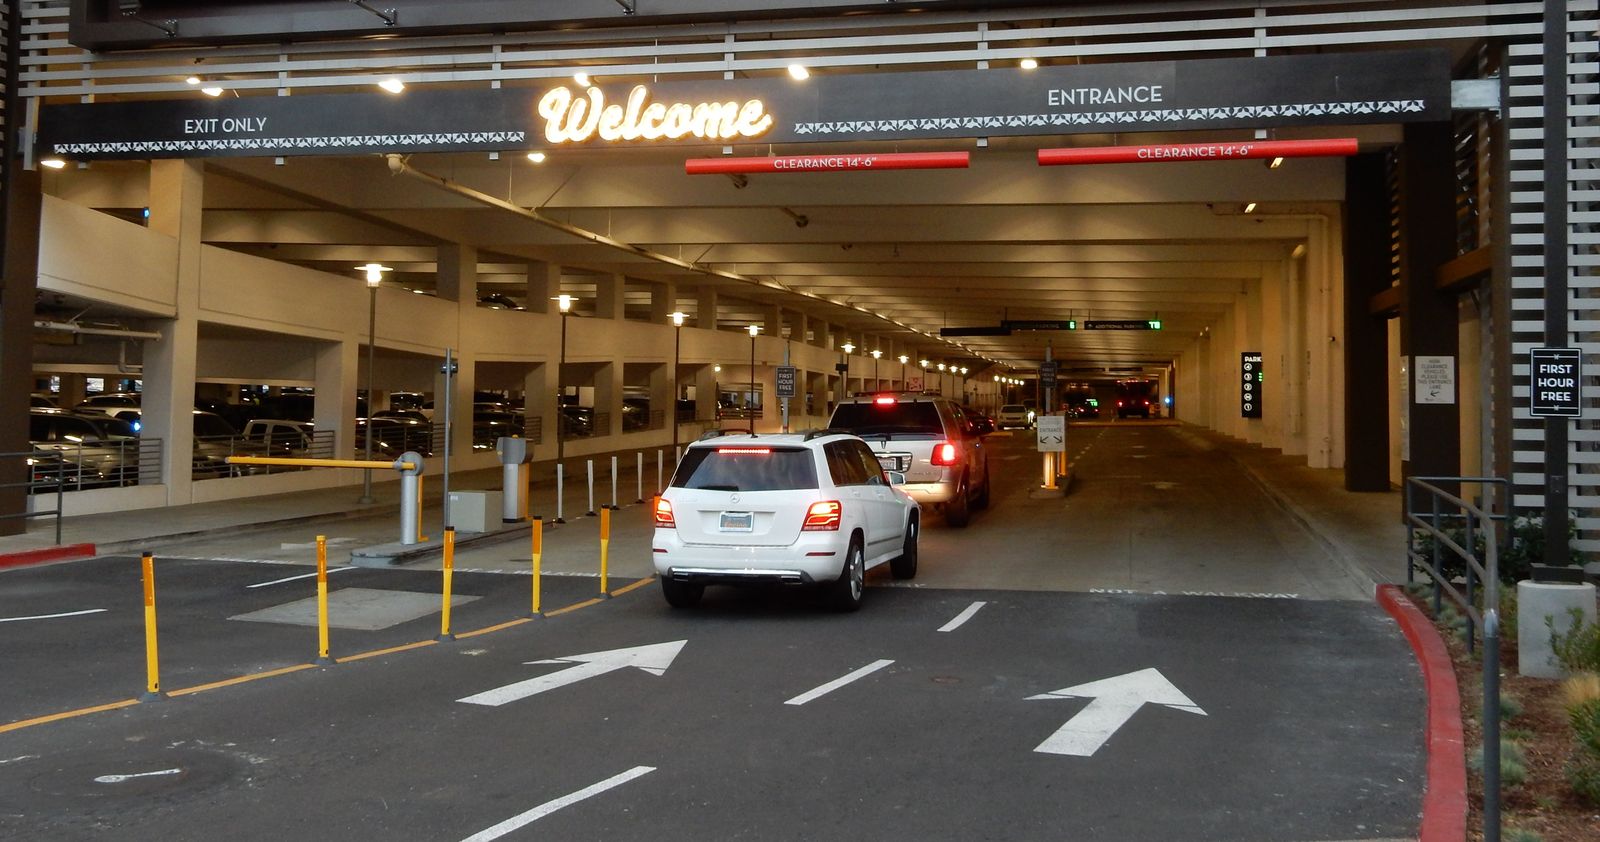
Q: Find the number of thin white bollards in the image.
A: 6